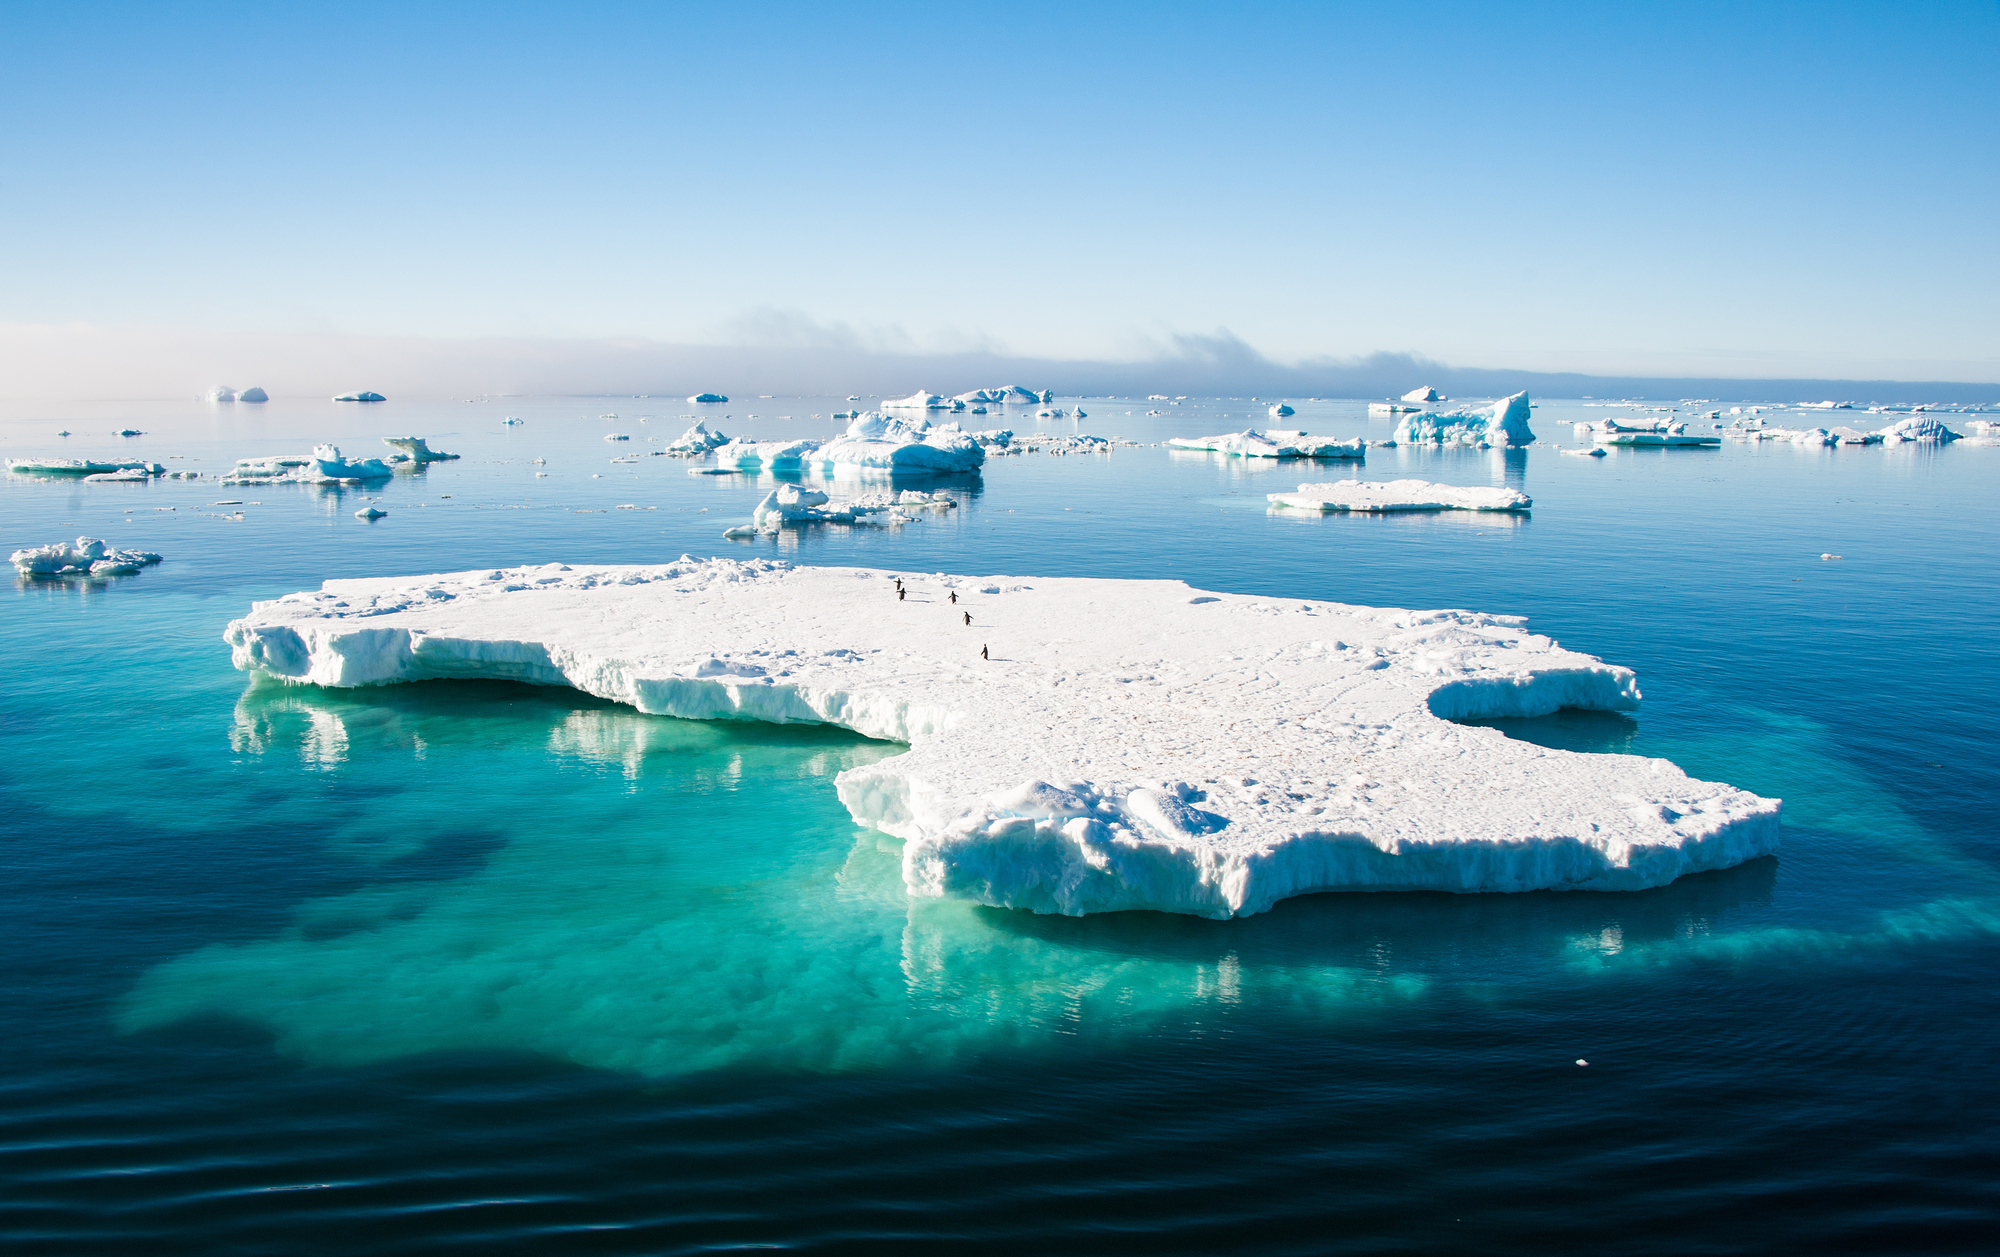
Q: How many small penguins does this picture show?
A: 5